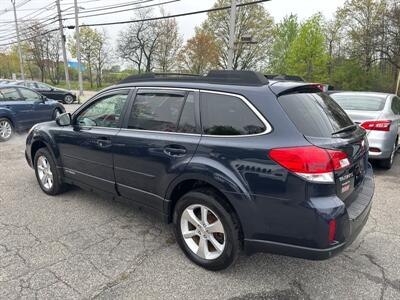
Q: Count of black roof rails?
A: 2